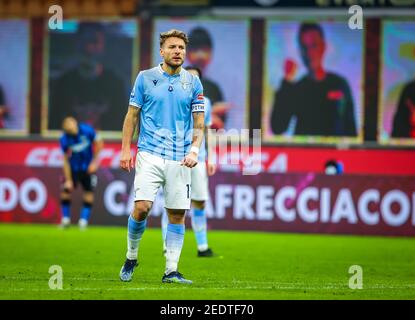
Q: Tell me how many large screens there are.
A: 5